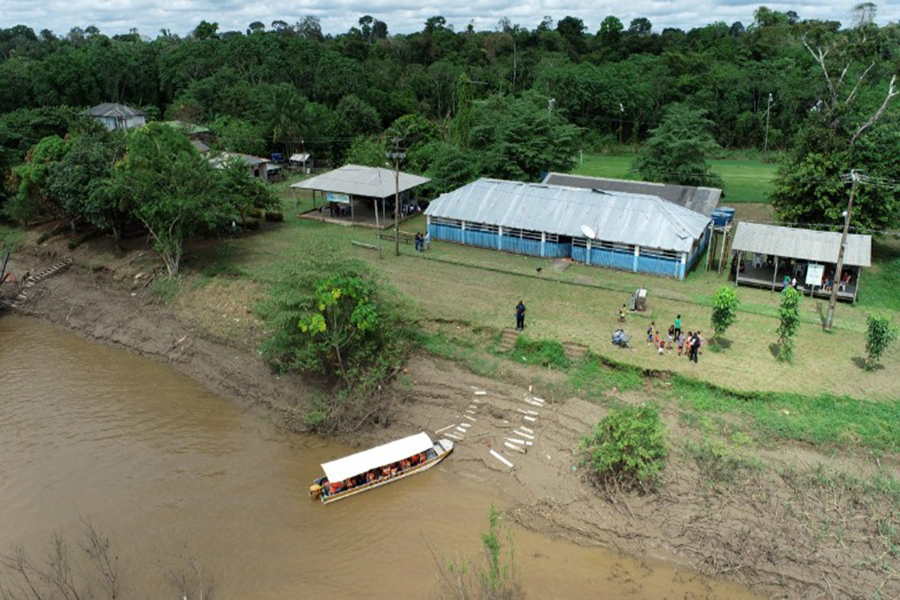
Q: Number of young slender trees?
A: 3